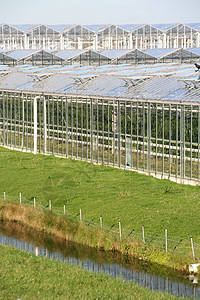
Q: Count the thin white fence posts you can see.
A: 11